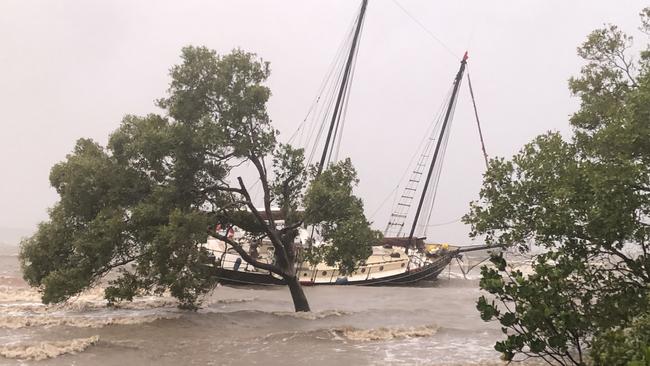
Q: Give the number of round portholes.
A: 5